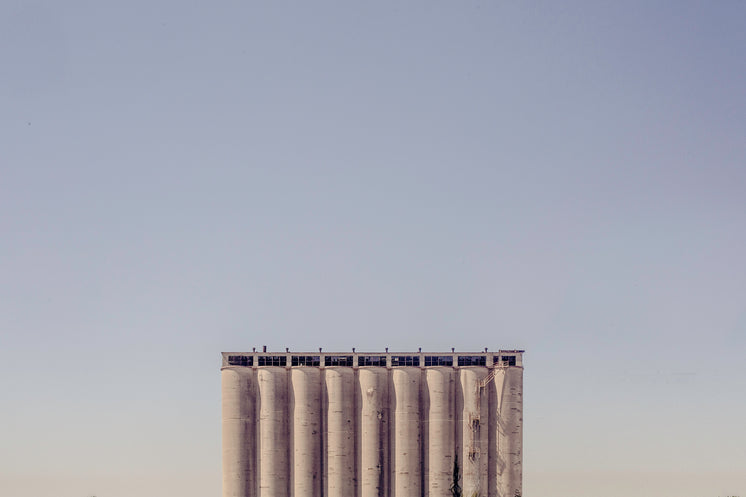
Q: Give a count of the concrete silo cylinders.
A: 9